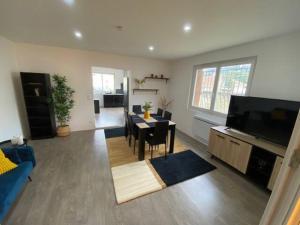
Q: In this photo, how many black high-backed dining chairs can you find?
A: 6